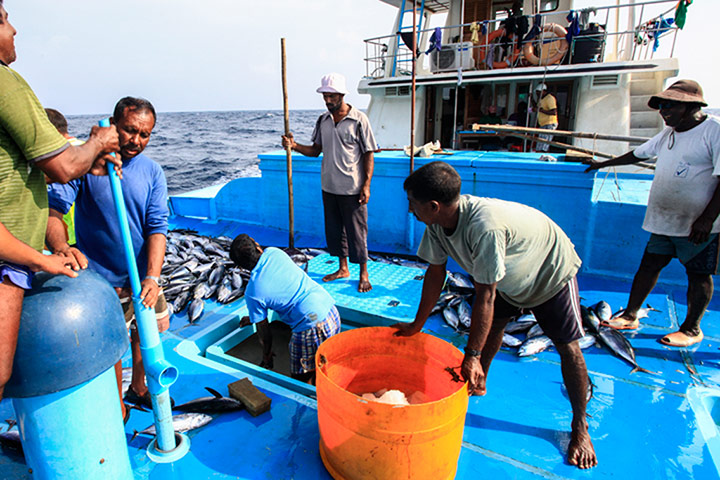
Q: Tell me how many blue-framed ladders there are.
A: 1